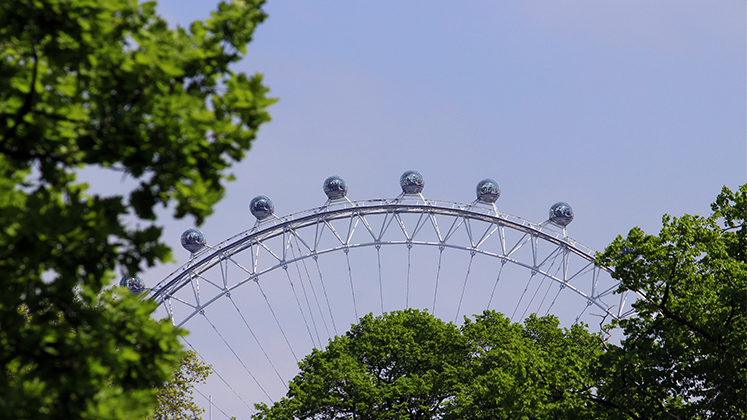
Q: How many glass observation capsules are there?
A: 7